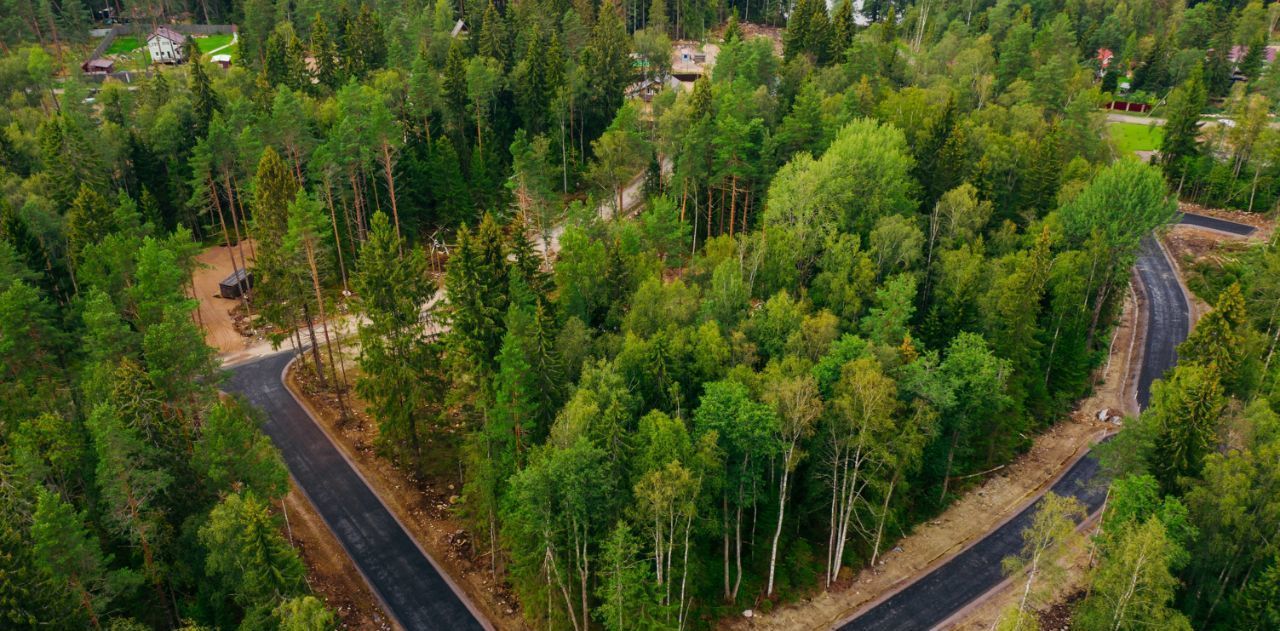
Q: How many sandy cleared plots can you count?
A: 1